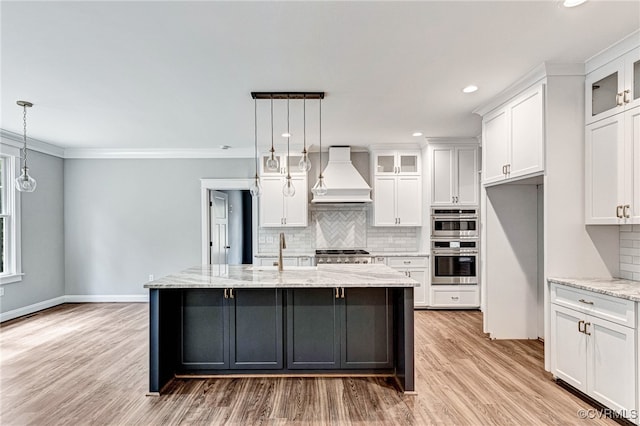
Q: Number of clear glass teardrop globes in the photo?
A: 5